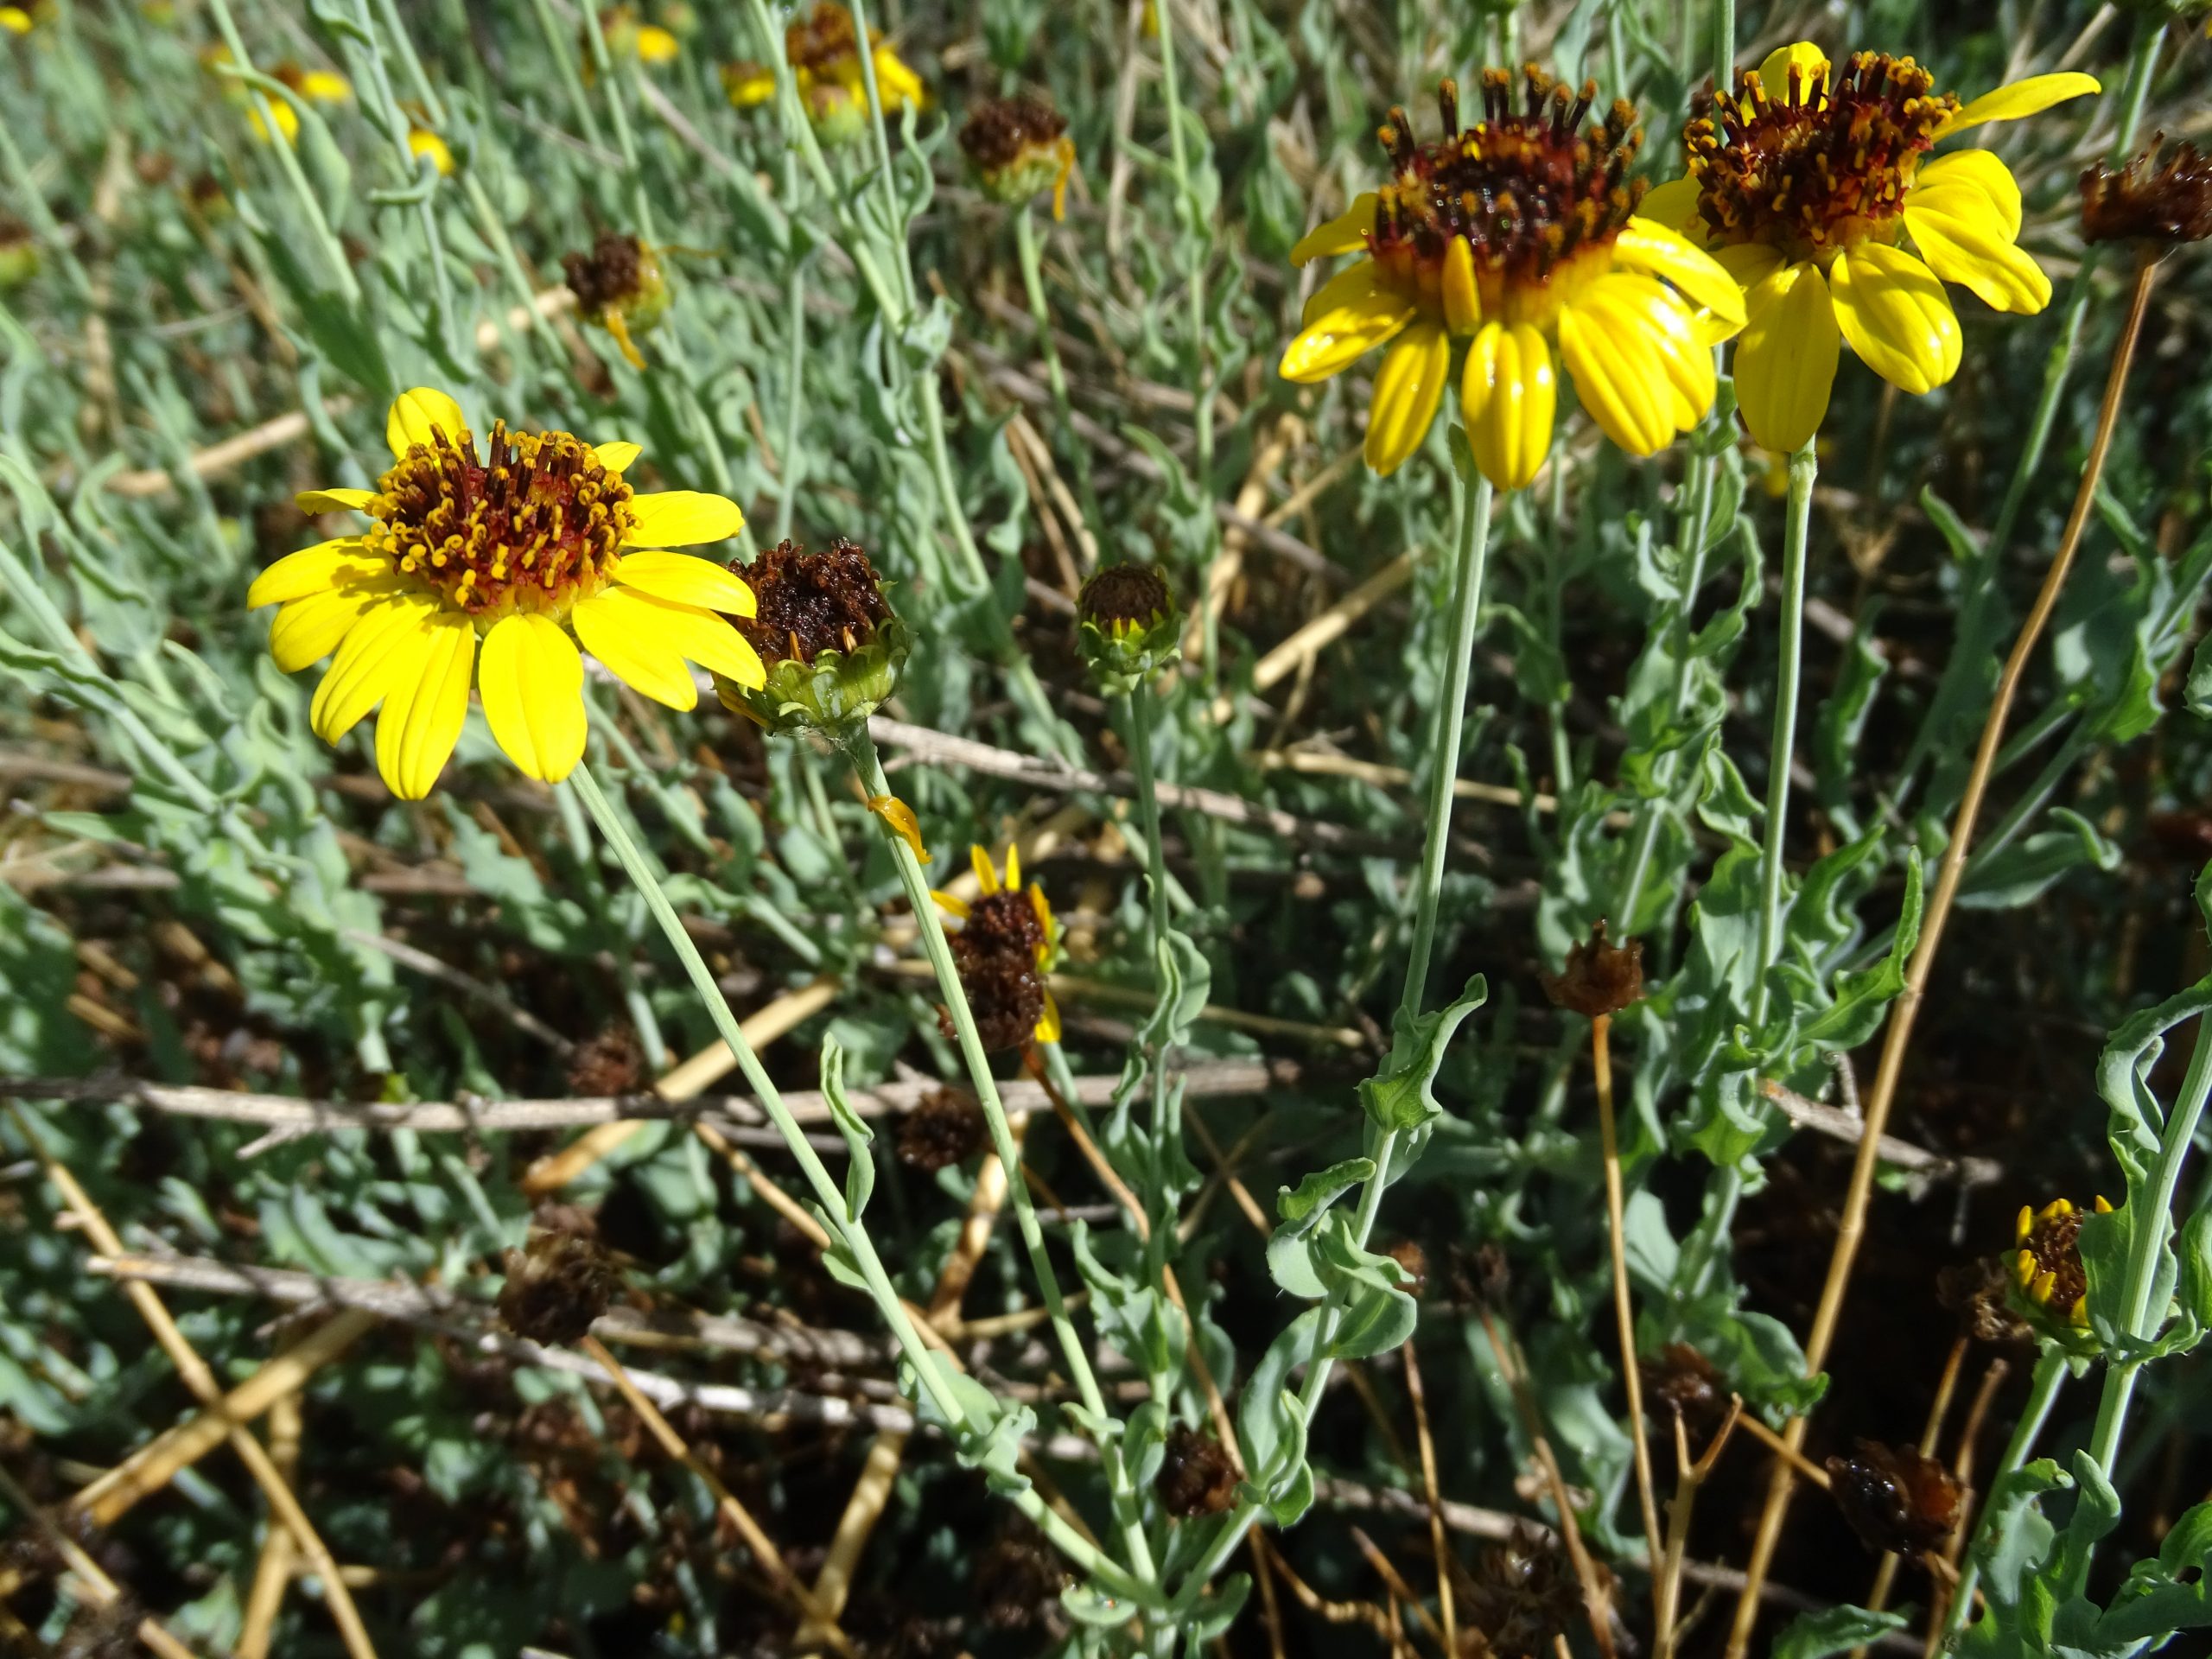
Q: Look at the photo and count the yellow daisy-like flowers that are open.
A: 3